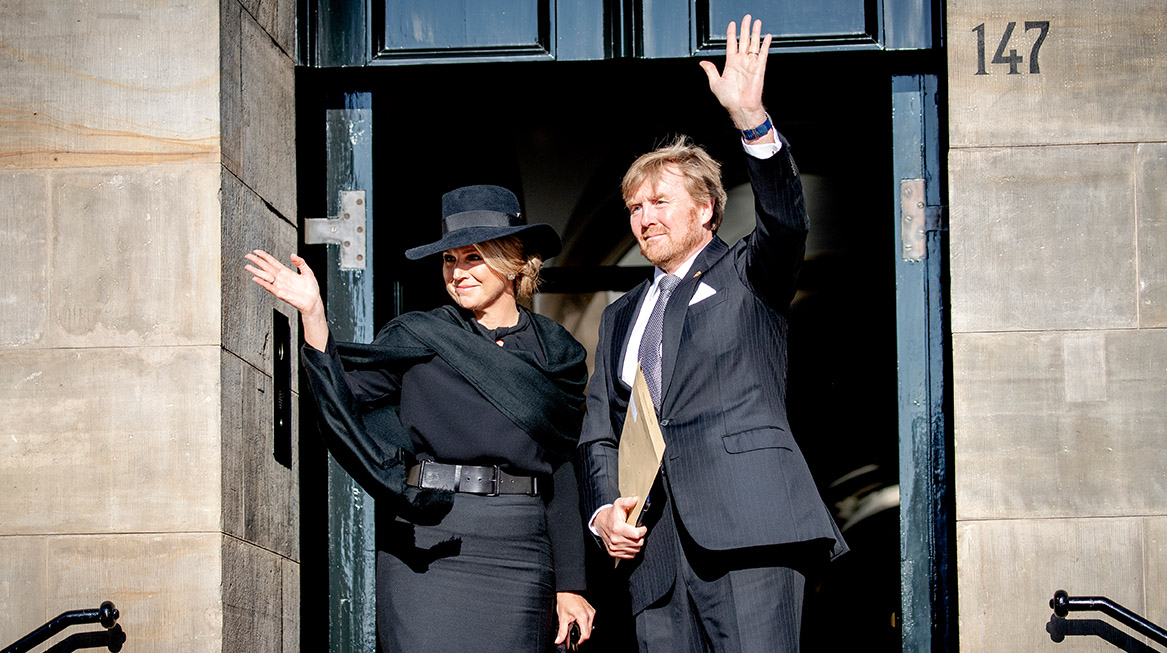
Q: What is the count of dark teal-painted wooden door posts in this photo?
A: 2